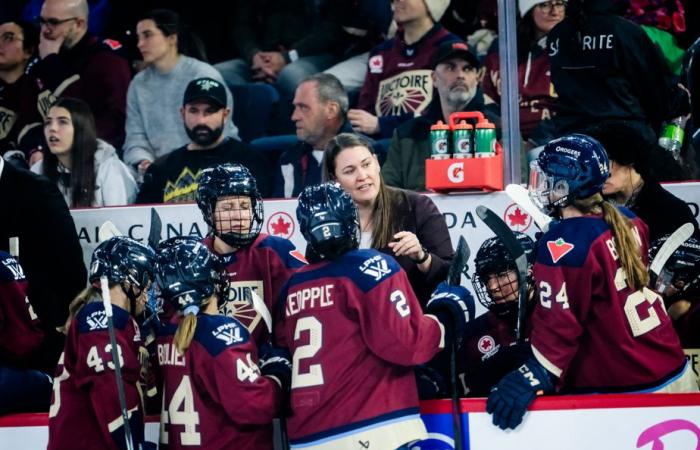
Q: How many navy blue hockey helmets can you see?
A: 7